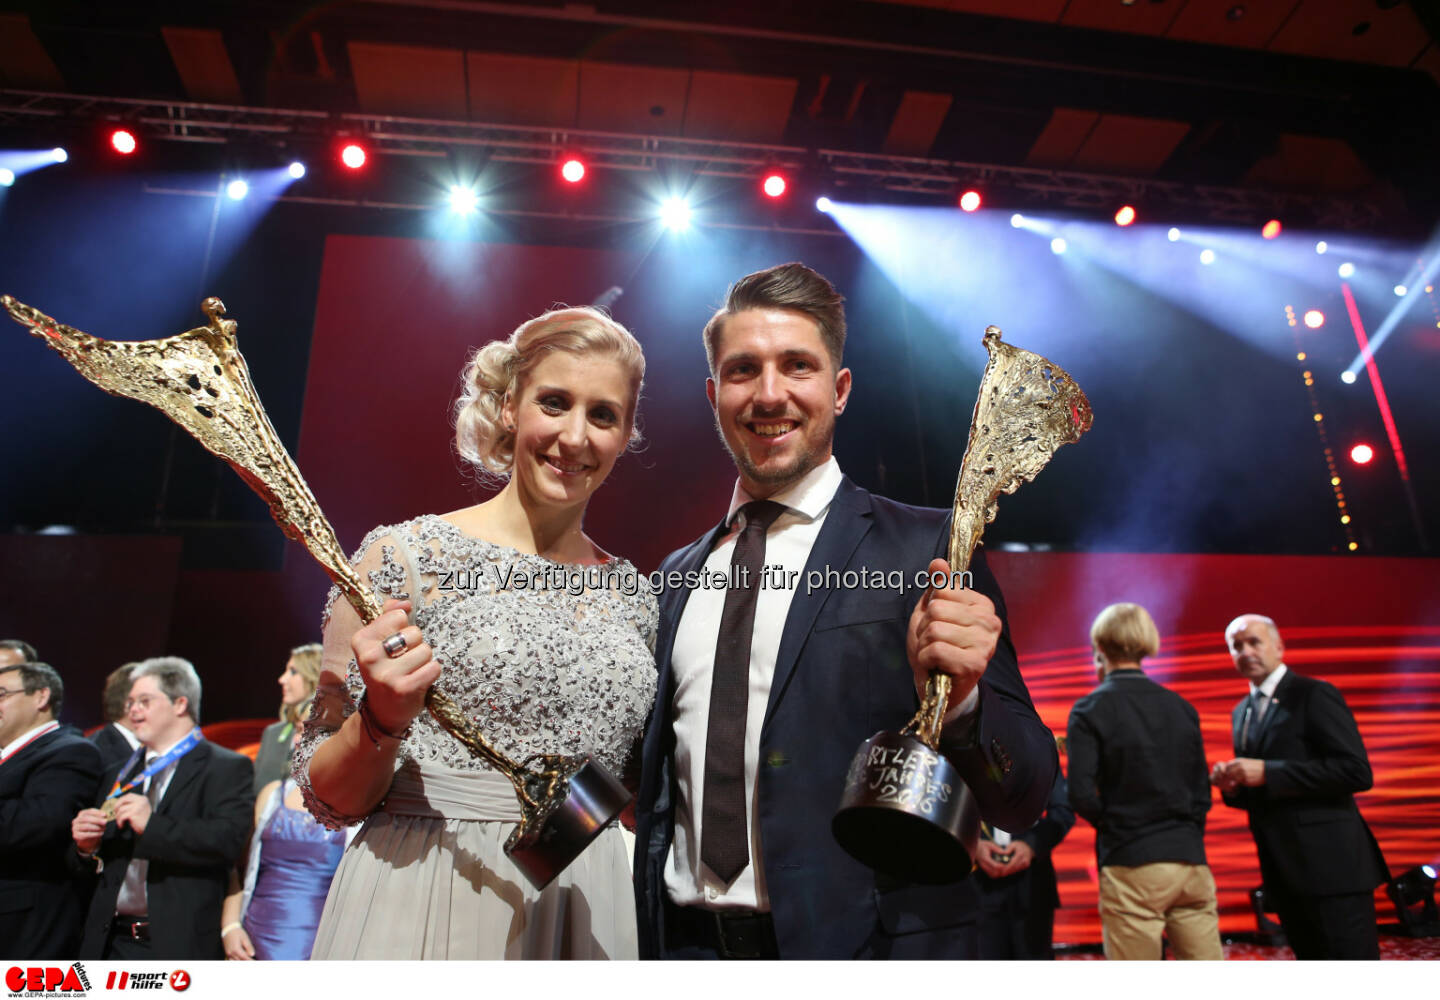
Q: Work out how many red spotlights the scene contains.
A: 9